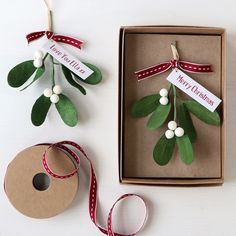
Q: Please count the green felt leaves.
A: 12